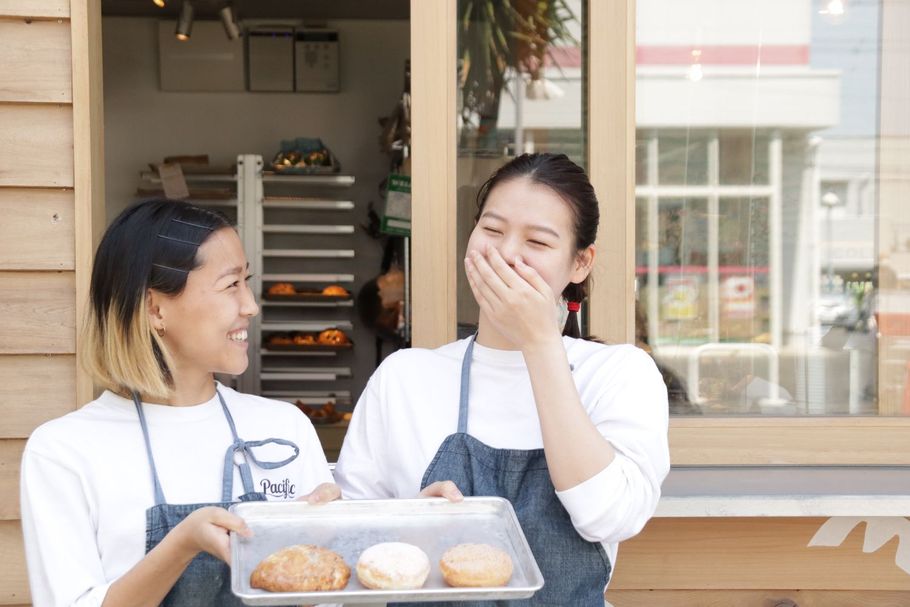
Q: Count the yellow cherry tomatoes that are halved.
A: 0